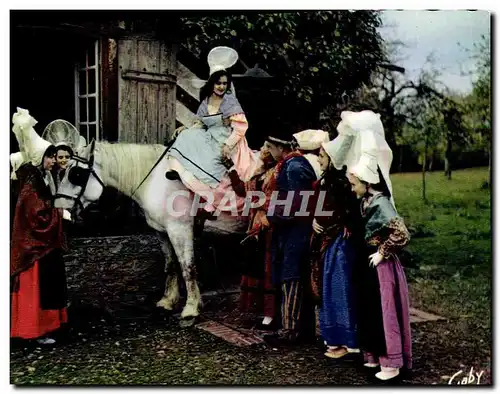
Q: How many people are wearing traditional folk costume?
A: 8